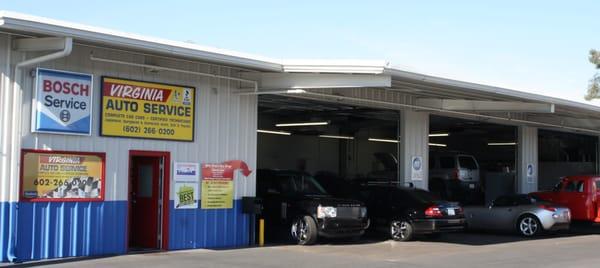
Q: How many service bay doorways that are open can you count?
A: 3